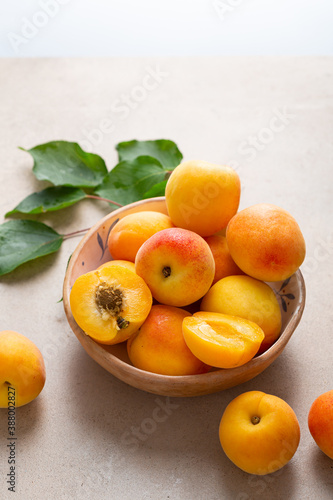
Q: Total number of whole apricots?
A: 10